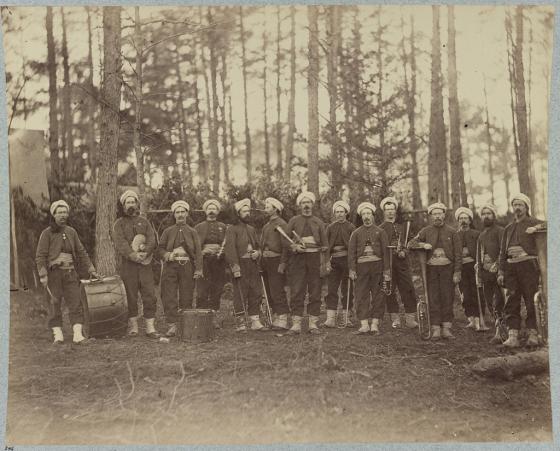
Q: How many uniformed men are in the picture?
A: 14